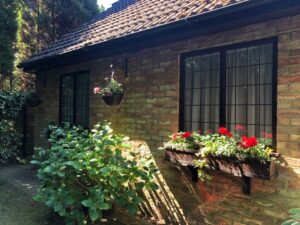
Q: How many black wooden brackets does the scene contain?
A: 2